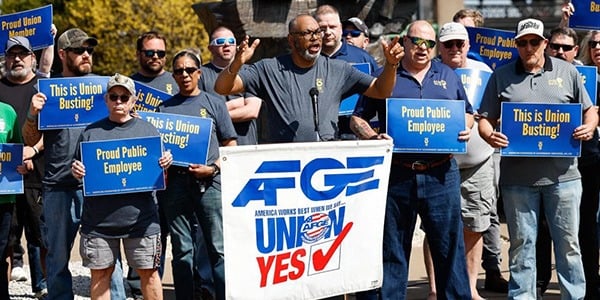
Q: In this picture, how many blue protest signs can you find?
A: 13